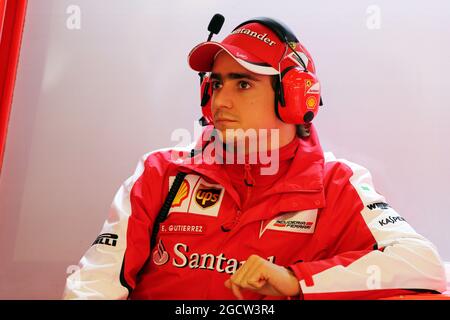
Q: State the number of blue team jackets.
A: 0